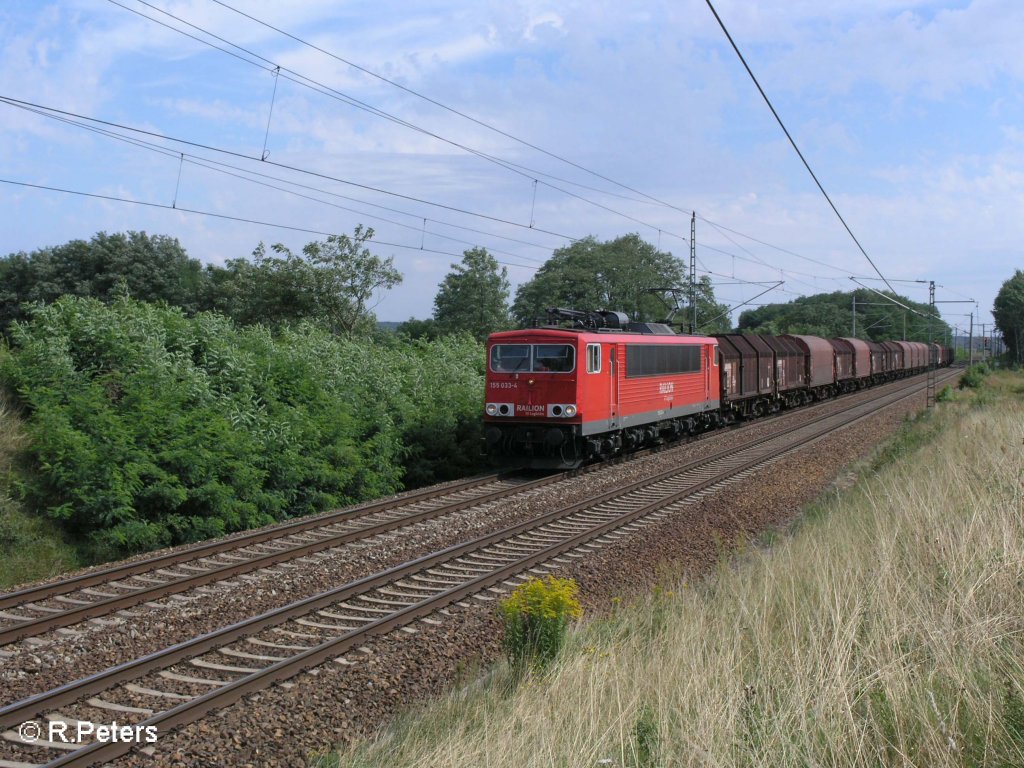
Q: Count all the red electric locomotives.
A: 1